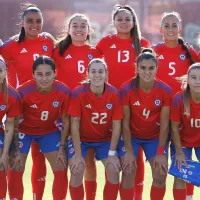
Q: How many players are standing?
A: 4